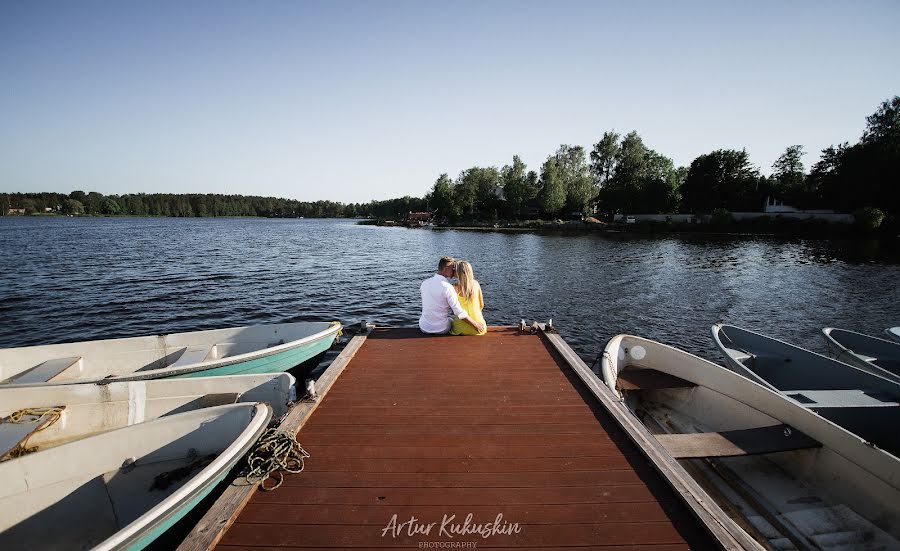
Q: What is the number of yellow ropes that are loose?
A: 2